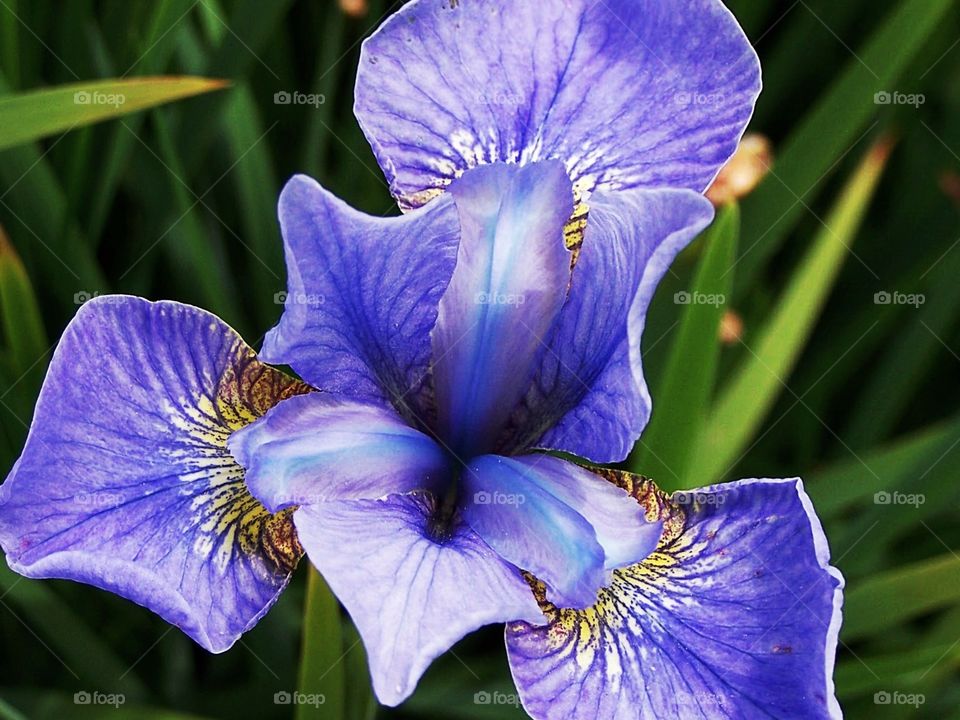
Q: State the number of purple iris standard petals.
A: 3